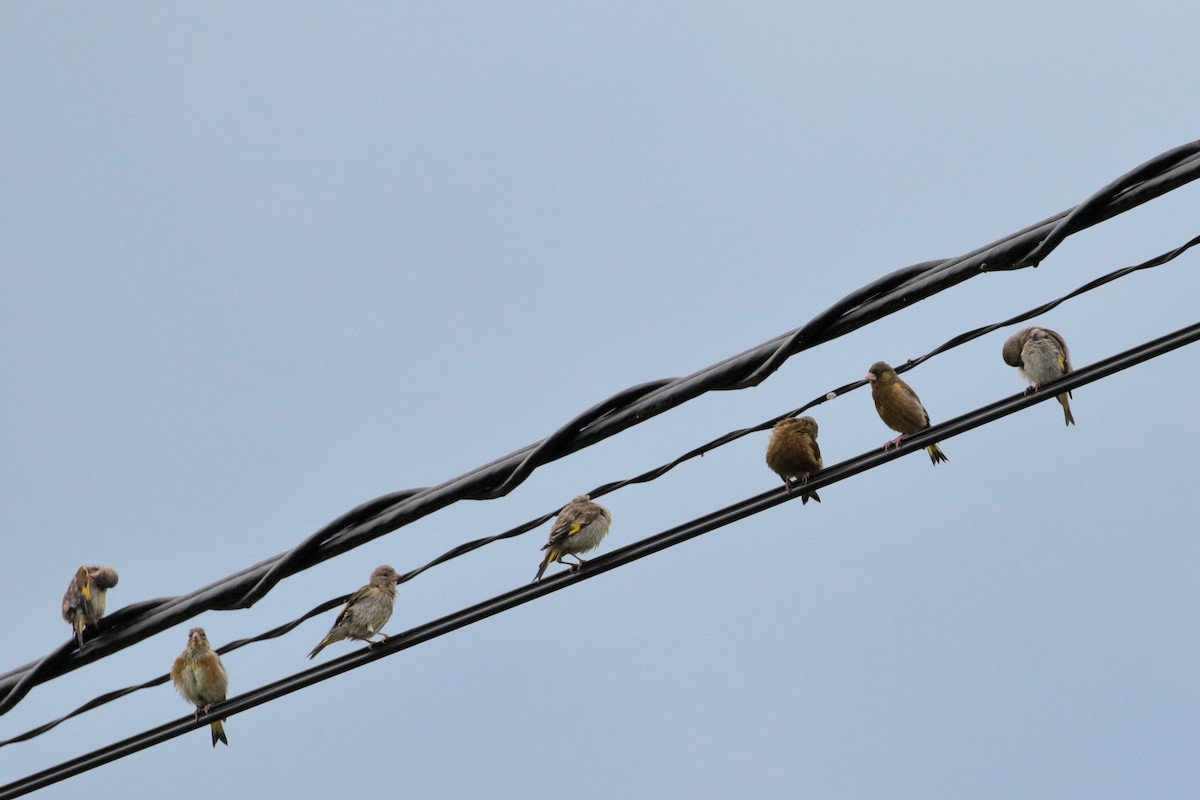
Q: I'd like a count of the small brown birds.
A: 7